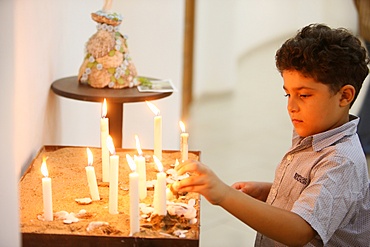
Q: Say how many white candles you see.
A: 9